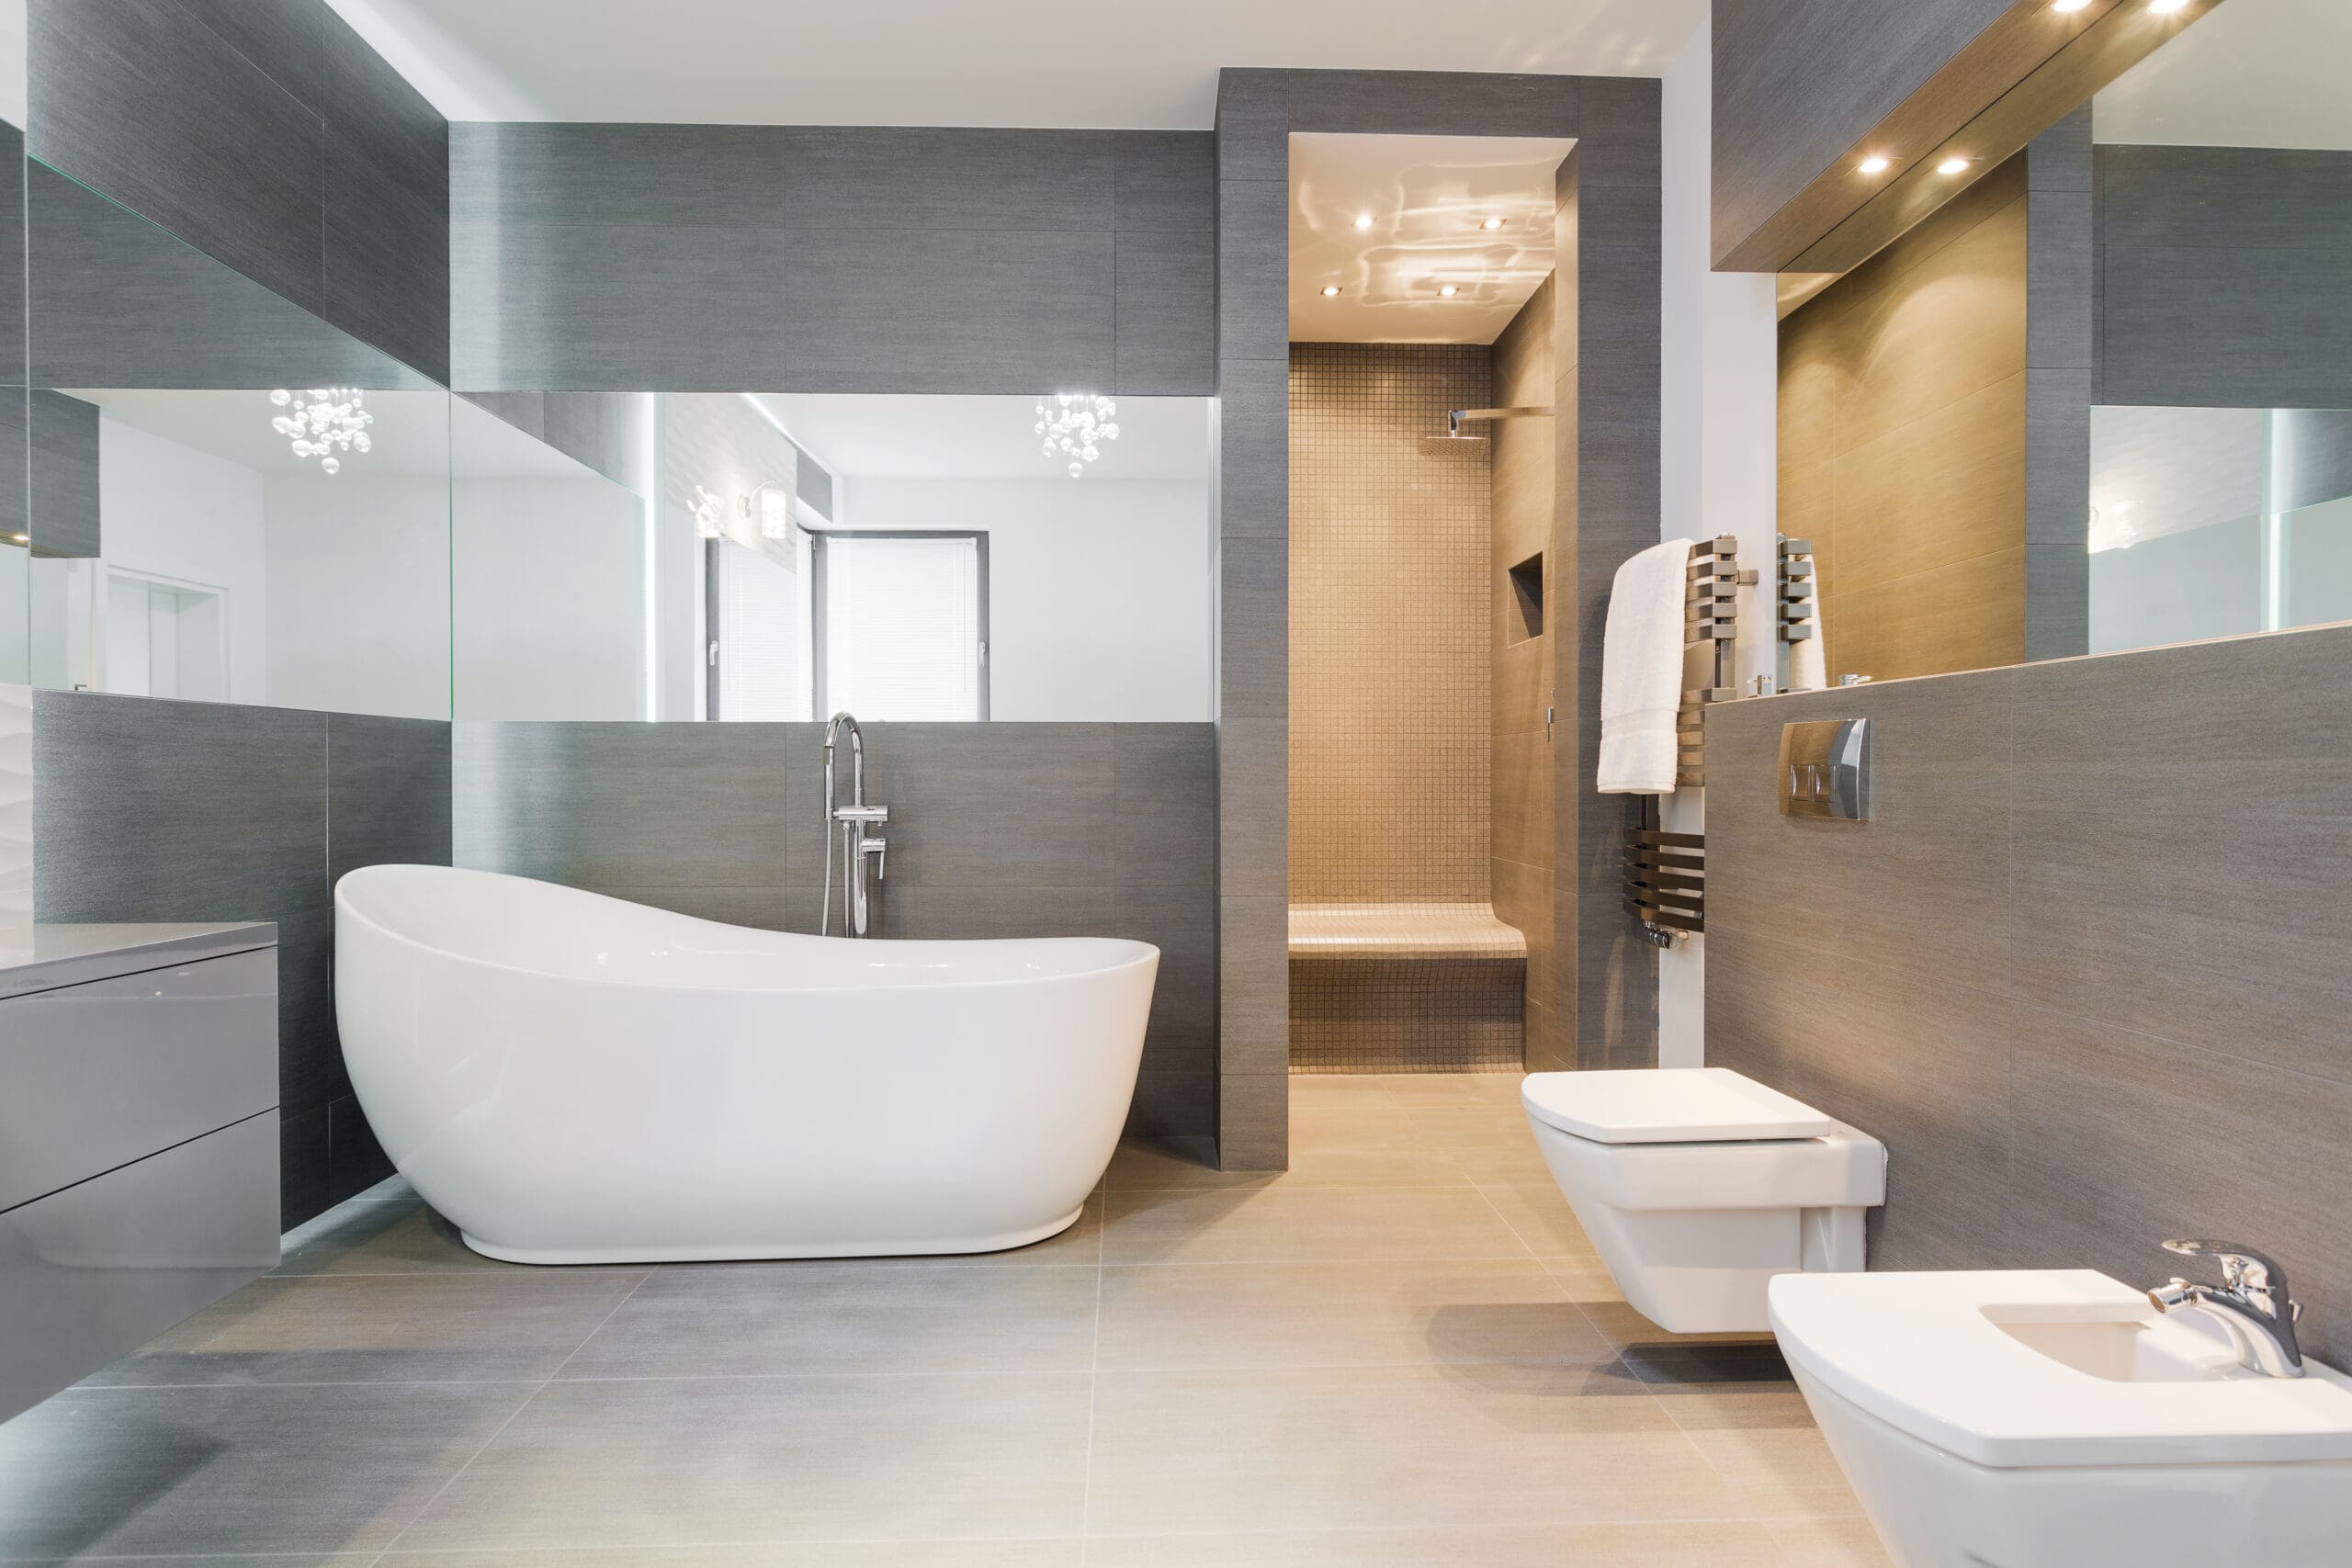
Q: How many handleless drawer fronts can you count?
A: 2